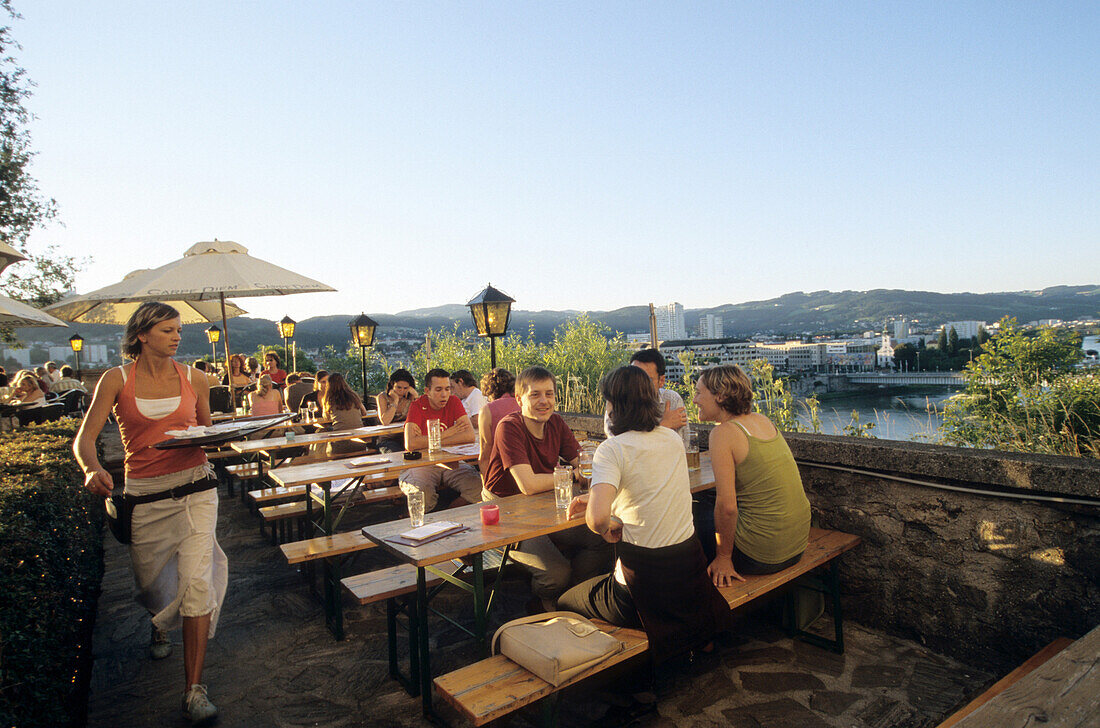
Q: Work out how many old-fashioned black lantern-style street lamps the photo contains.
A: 5